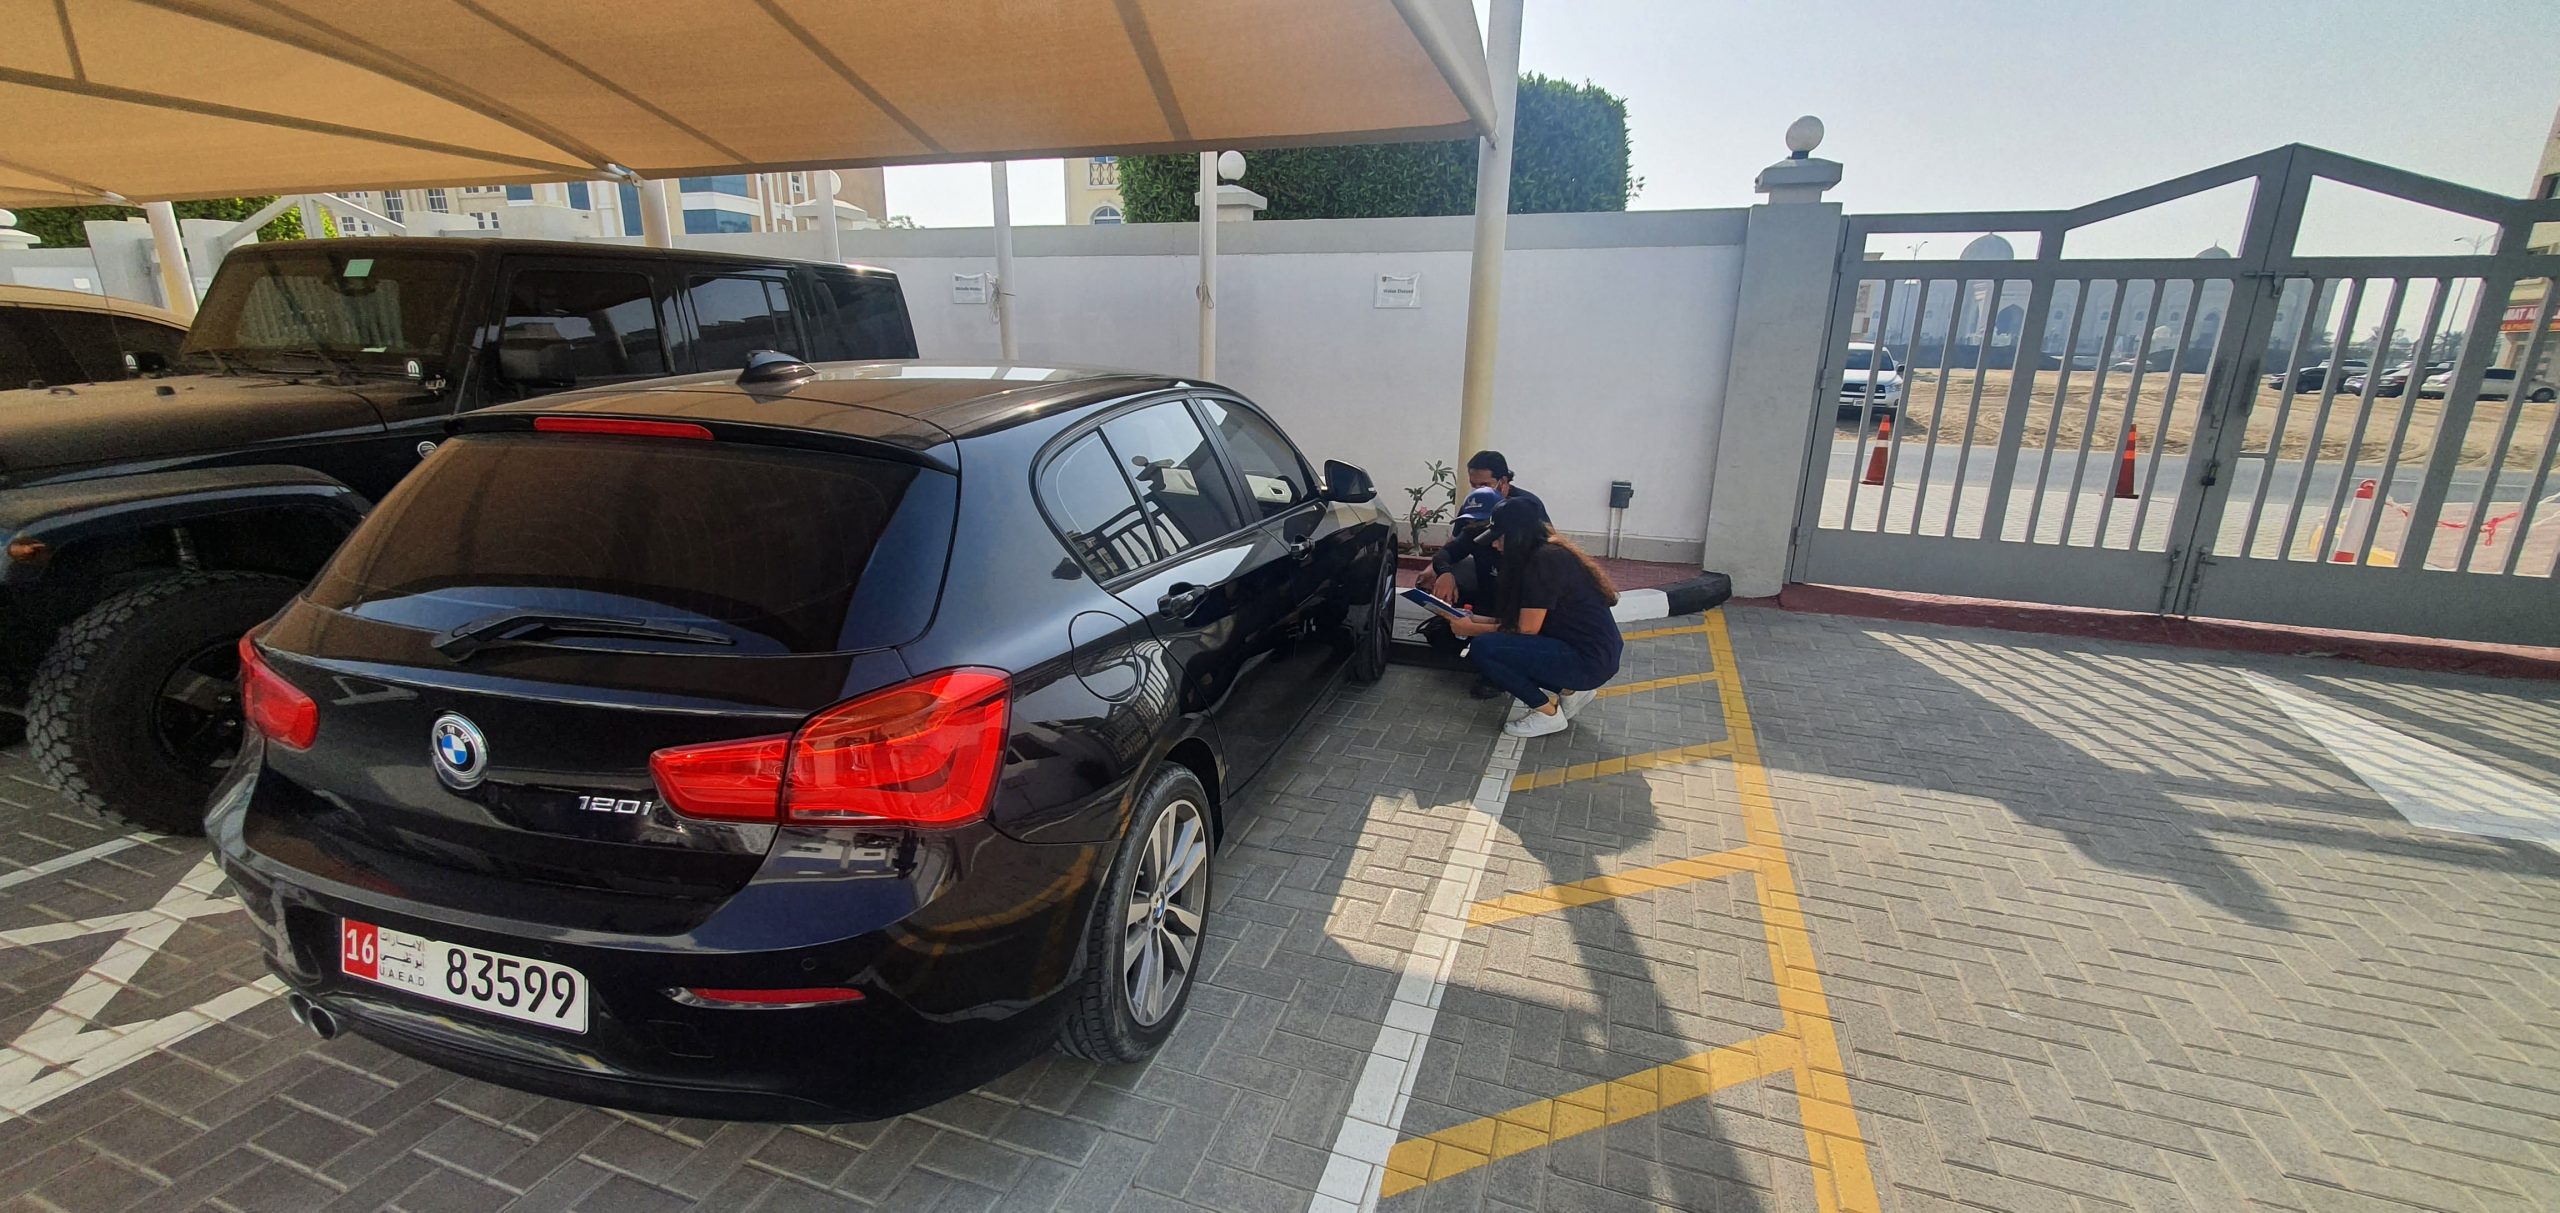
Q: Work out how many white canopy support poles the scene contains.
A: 6